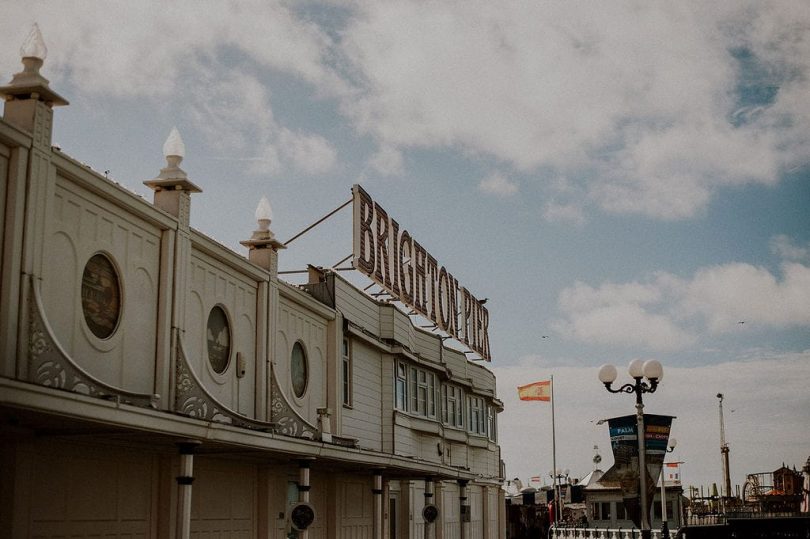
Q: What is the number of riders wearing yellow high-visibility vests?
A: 0